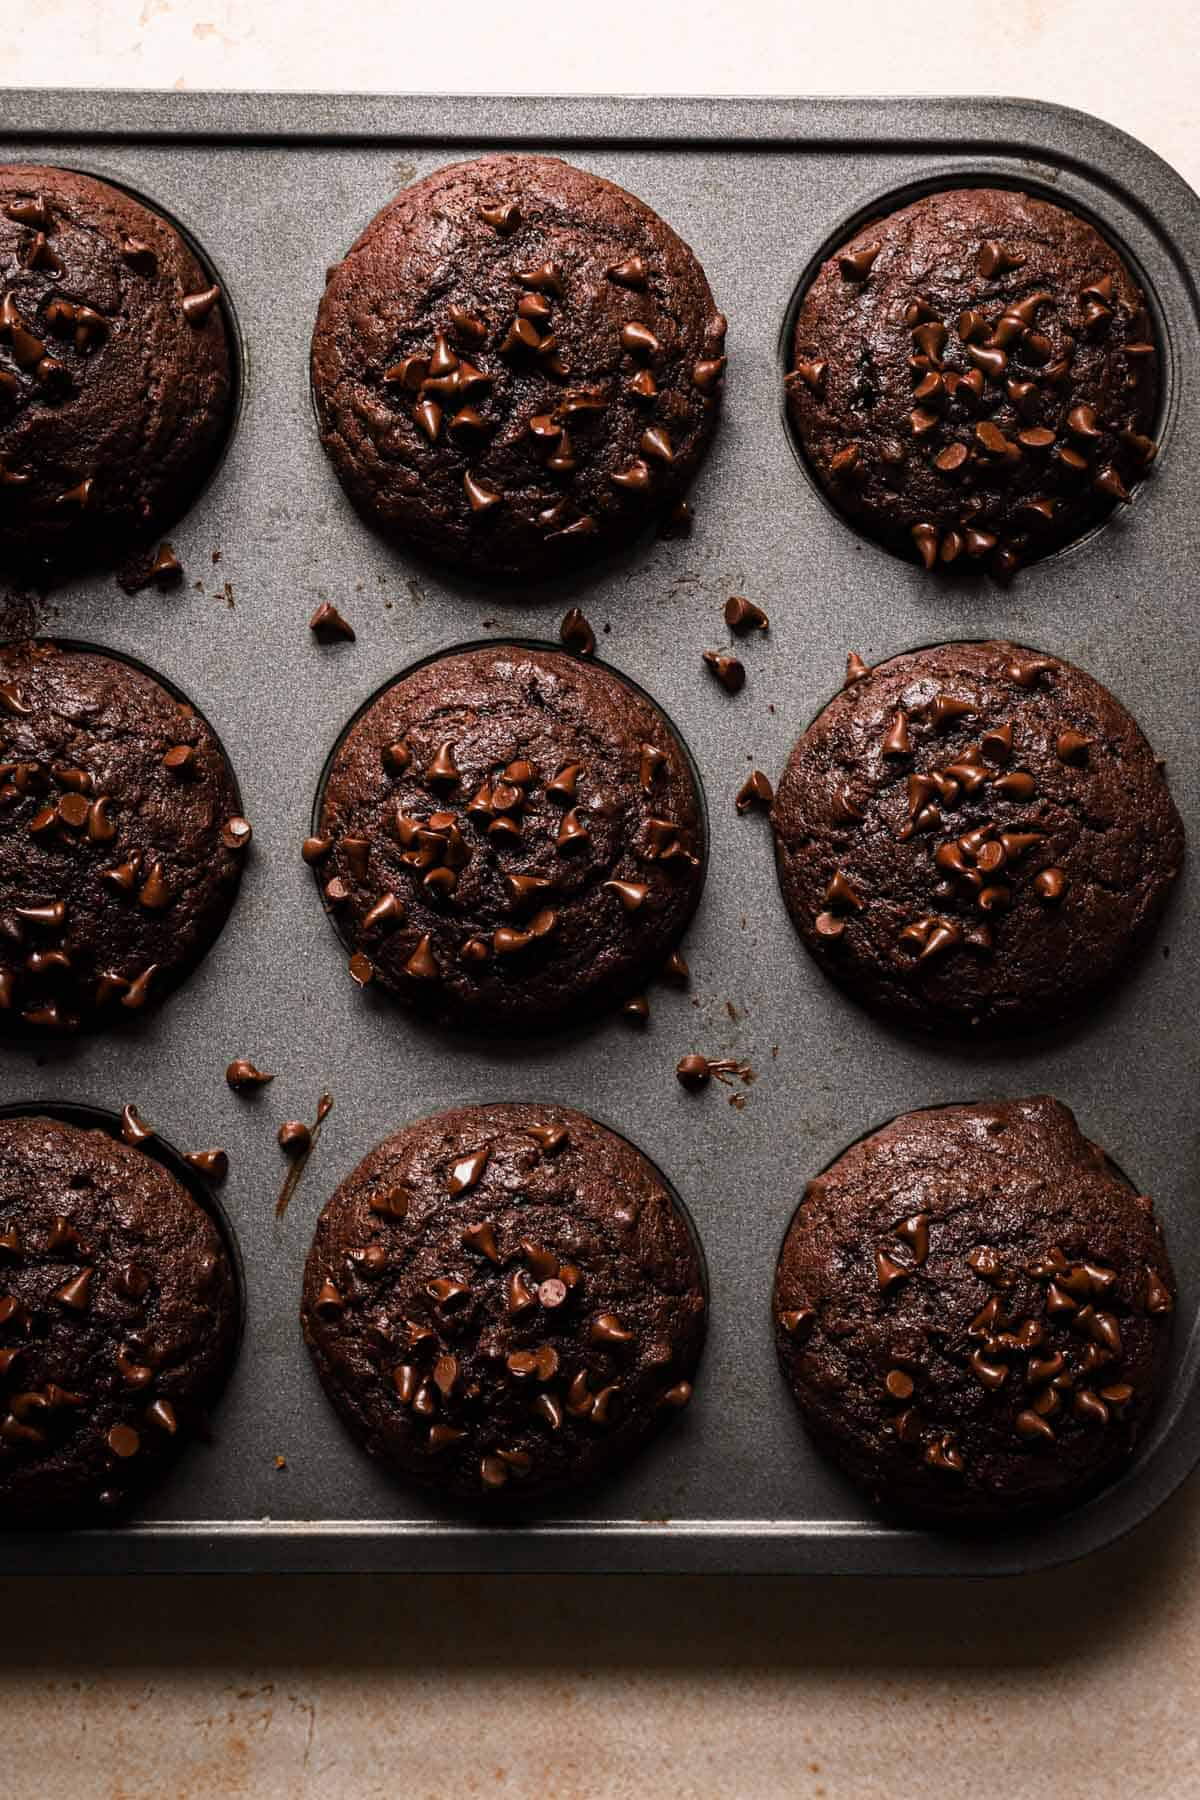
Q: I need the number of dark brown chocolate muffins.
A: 9